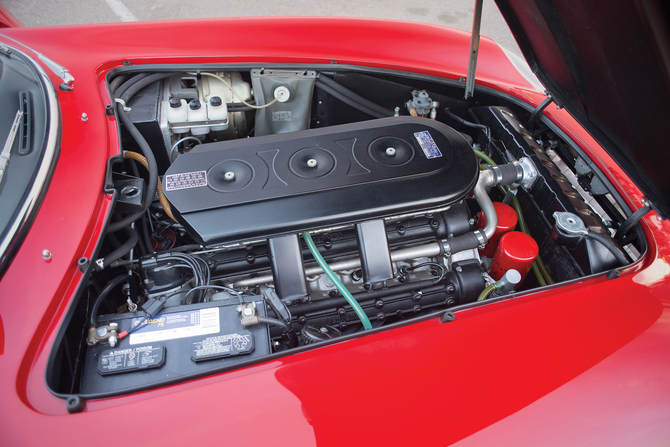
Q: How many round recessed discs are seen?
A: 3